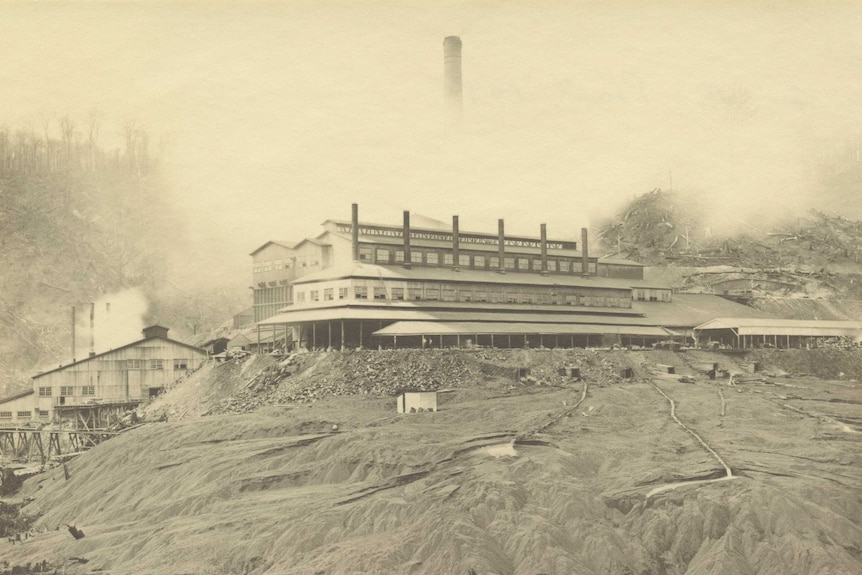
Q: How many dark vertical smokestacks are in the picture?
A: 6